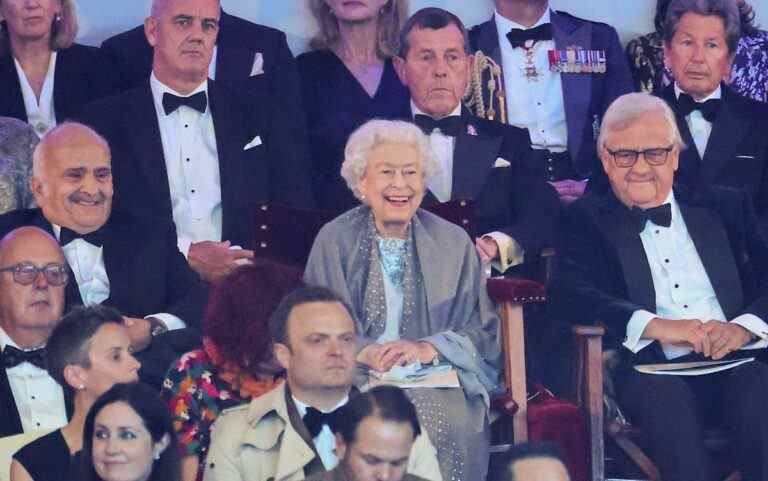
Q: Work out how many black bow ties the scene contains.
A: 8